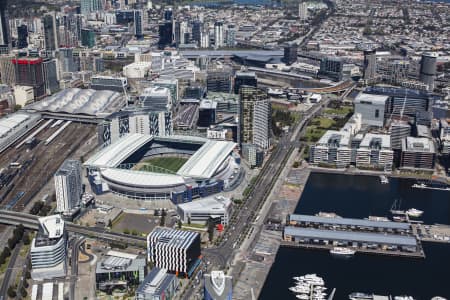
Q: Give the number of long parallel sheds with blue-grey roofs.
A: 2